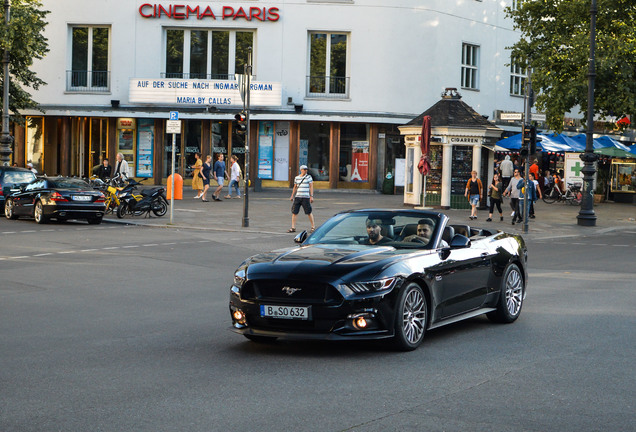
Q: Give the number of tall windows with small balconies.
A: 3